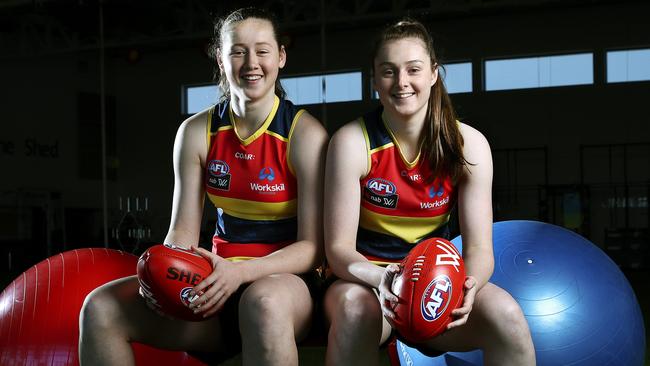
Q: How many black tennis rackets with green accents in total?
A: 0